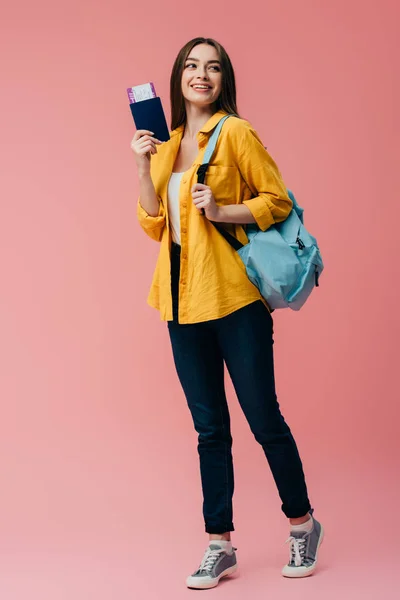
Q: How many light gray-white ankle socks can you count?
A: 2